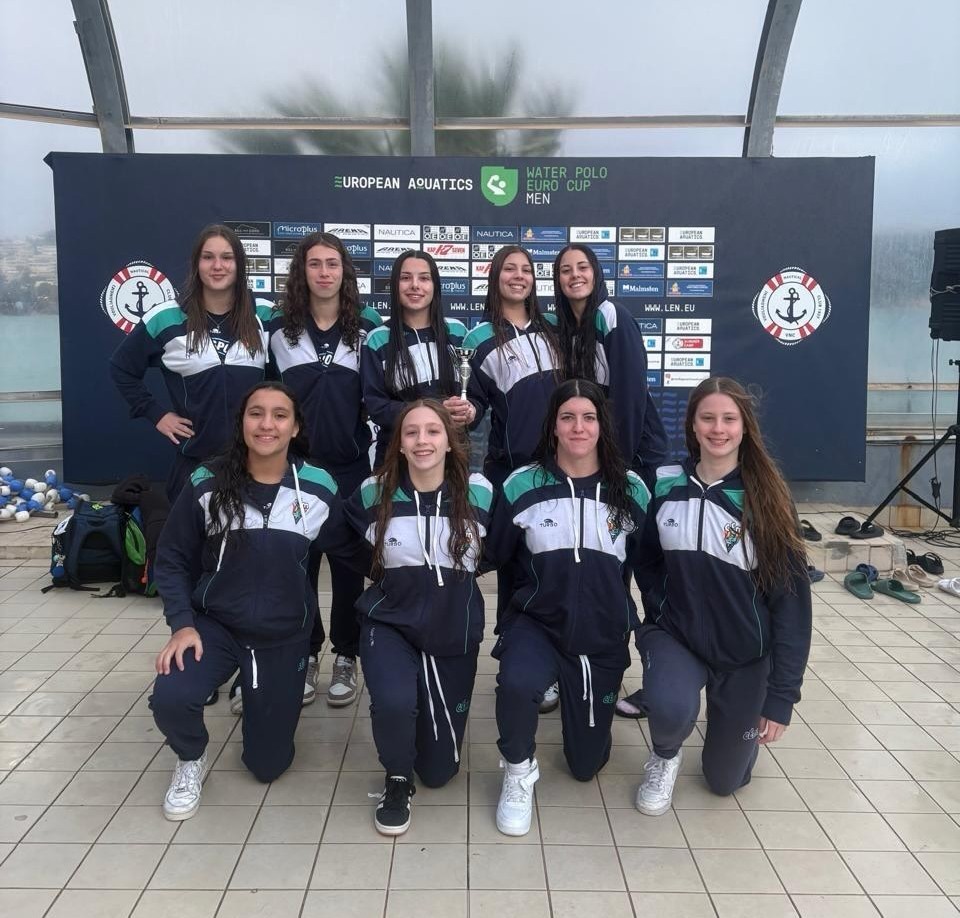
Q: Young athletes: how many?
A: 9